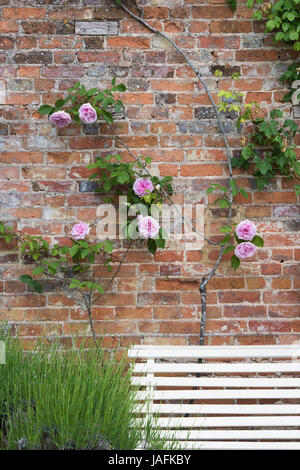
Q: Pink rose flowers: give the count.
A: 7